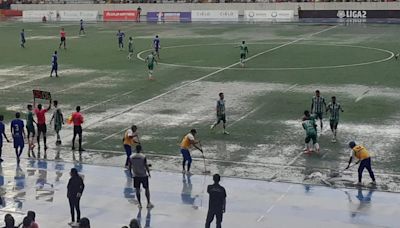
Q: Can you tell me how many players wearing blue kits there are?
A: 7